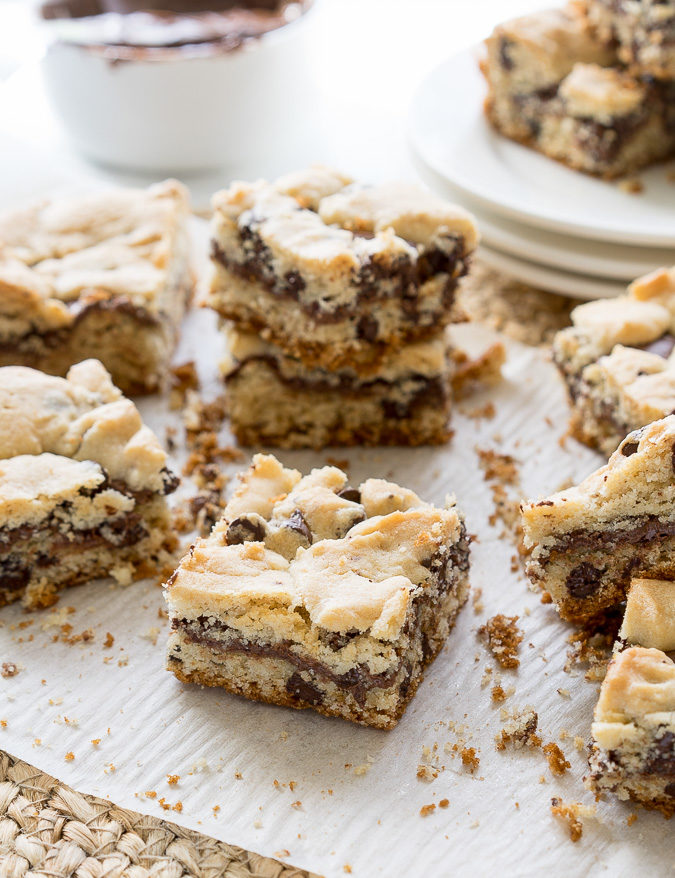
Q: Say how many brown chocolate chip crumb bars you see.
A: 10